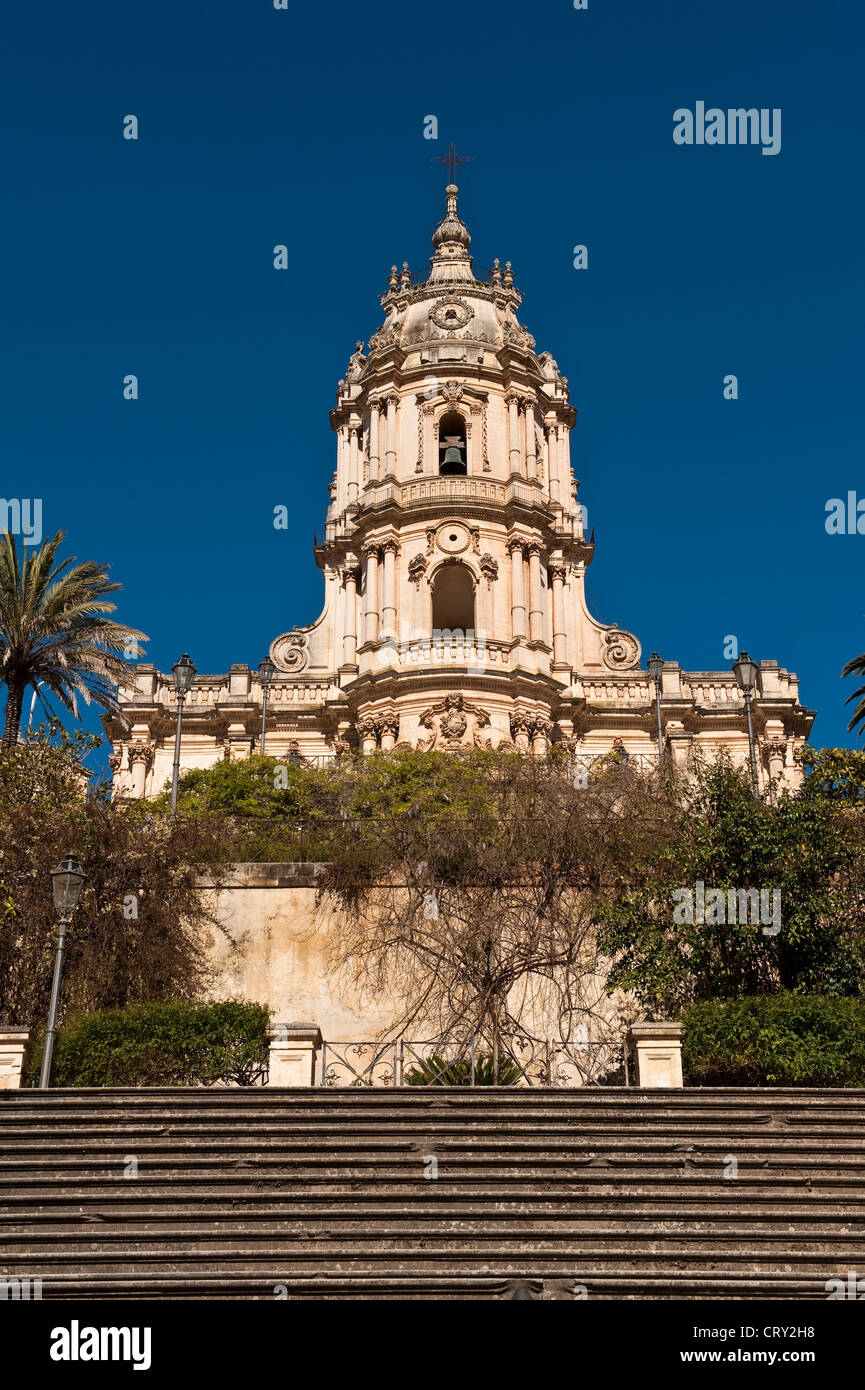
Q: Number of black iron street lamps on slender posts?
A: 5